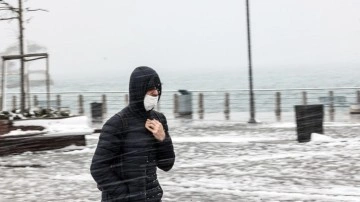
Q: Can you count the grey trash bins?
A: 1